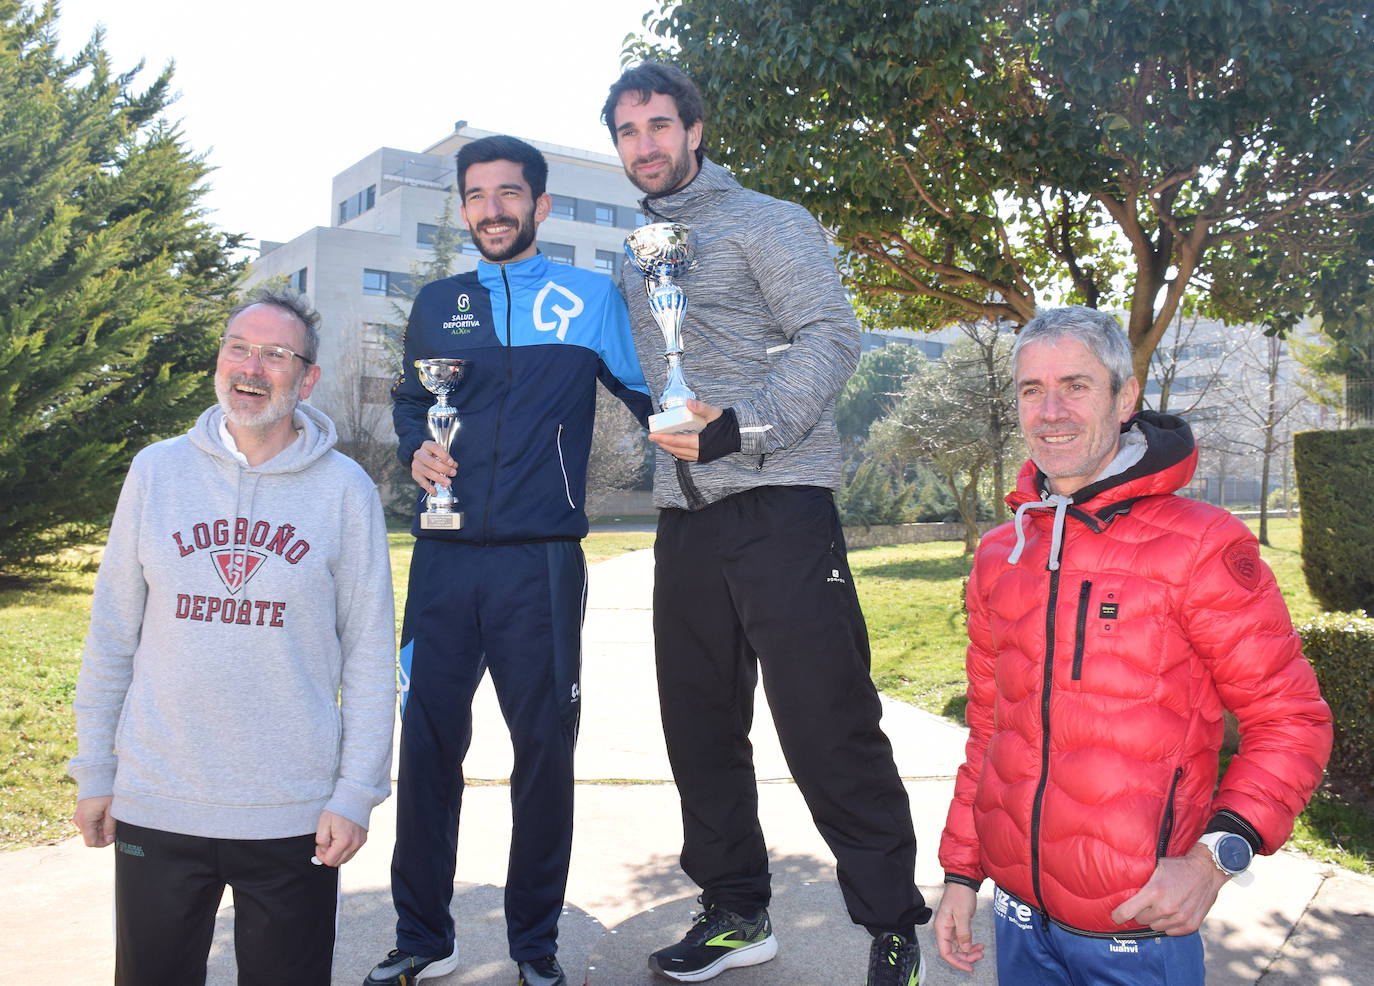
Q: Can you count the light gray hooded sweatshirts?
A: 1